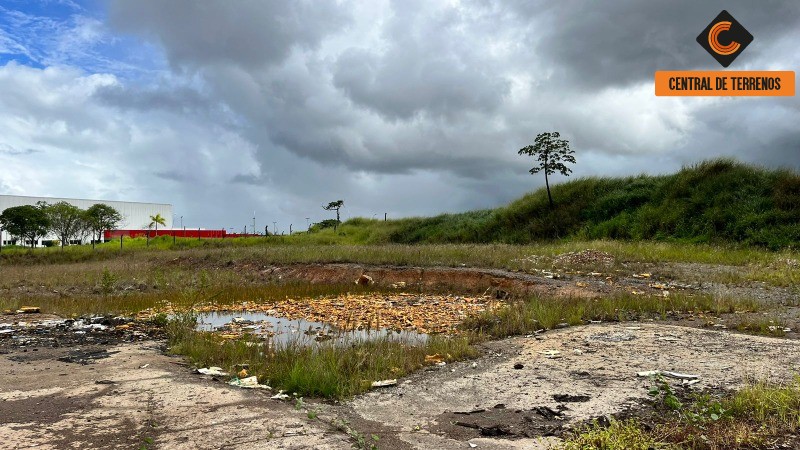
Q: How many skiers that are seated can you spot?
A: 0